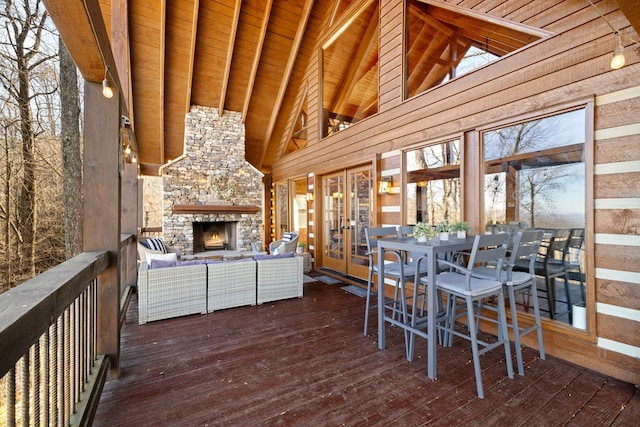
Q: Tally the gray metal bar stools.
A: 4